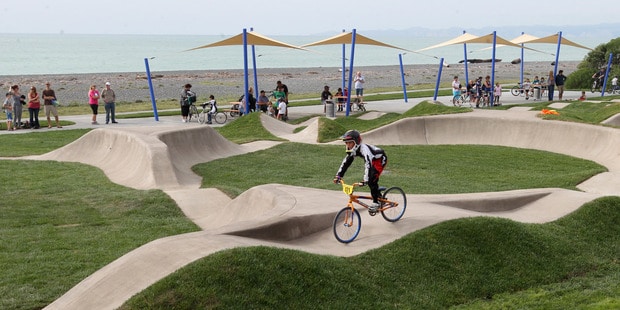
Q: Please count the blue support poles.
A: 12